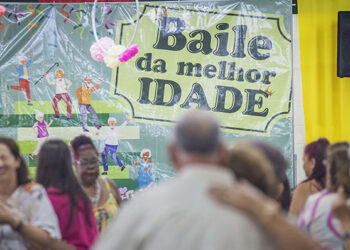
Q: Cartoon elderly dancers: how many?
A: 6